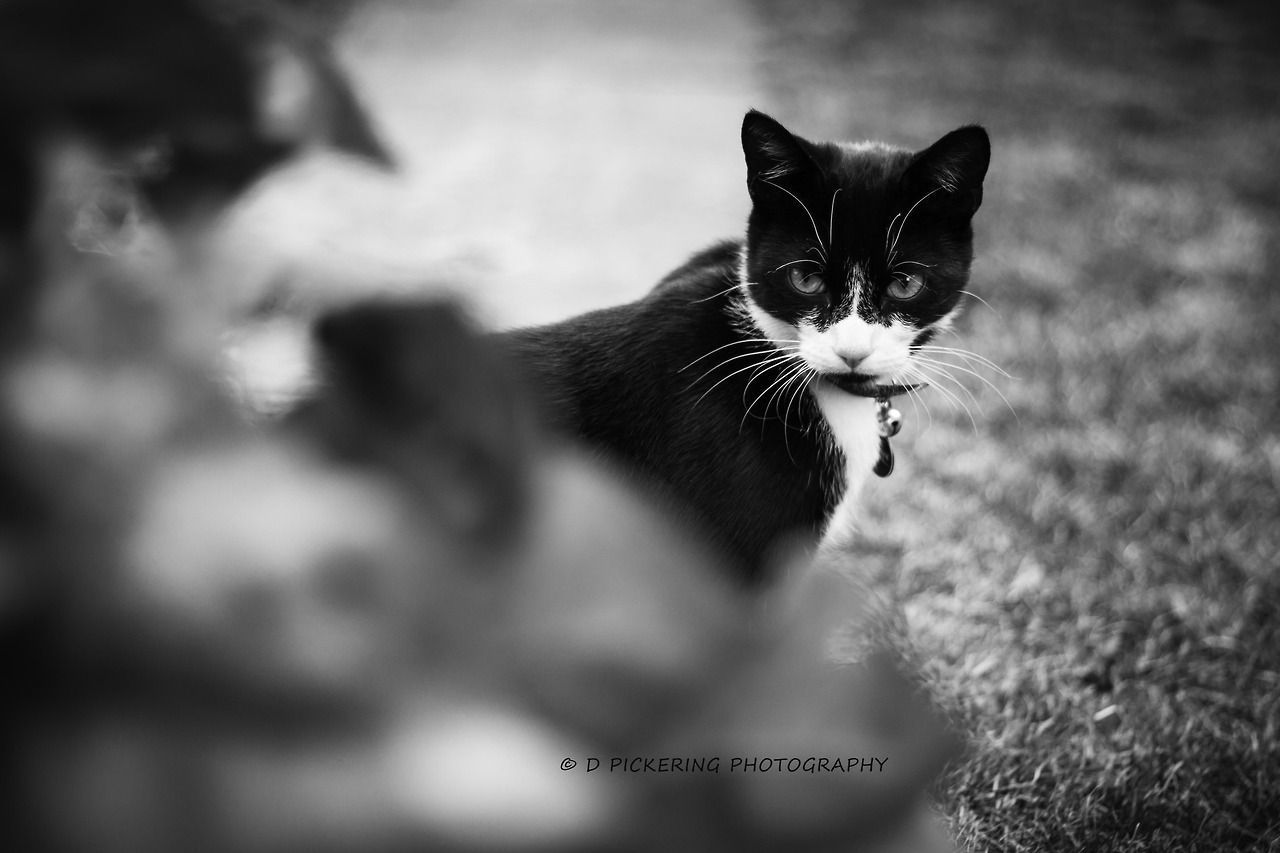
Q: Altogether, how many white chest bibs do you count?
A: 1